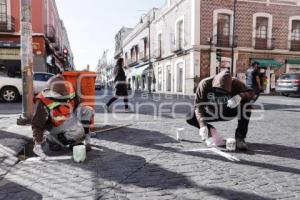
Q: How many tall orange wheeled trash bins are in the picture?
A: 2